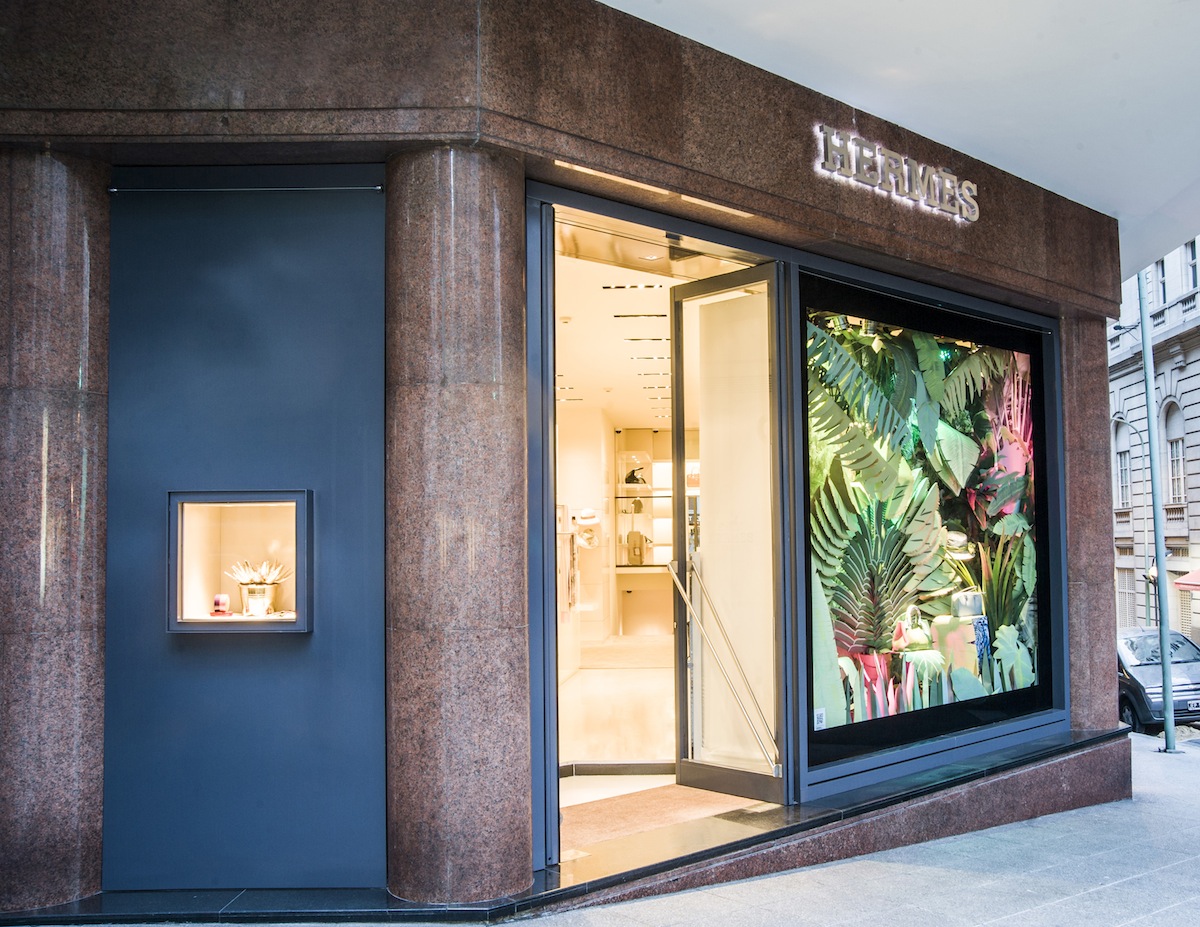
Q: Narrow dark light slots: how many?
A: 12